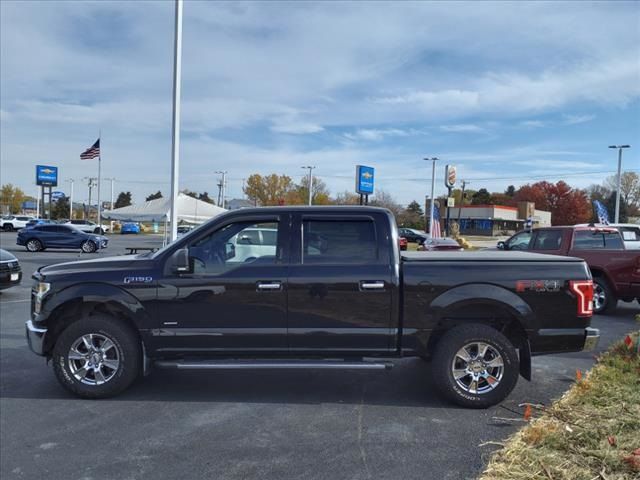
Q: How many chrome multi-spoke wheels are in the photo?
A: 2